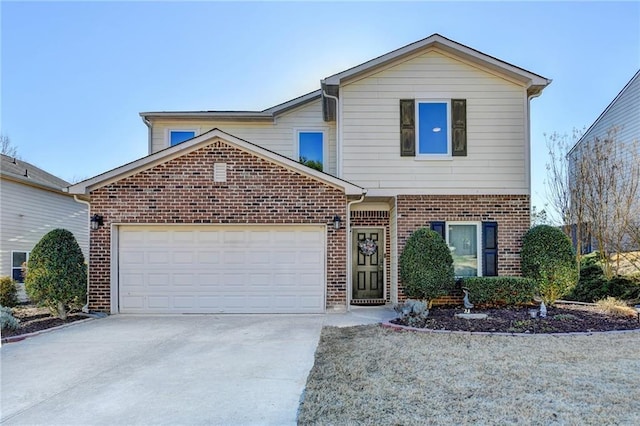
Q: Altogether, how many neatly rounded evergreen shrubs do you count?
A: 3